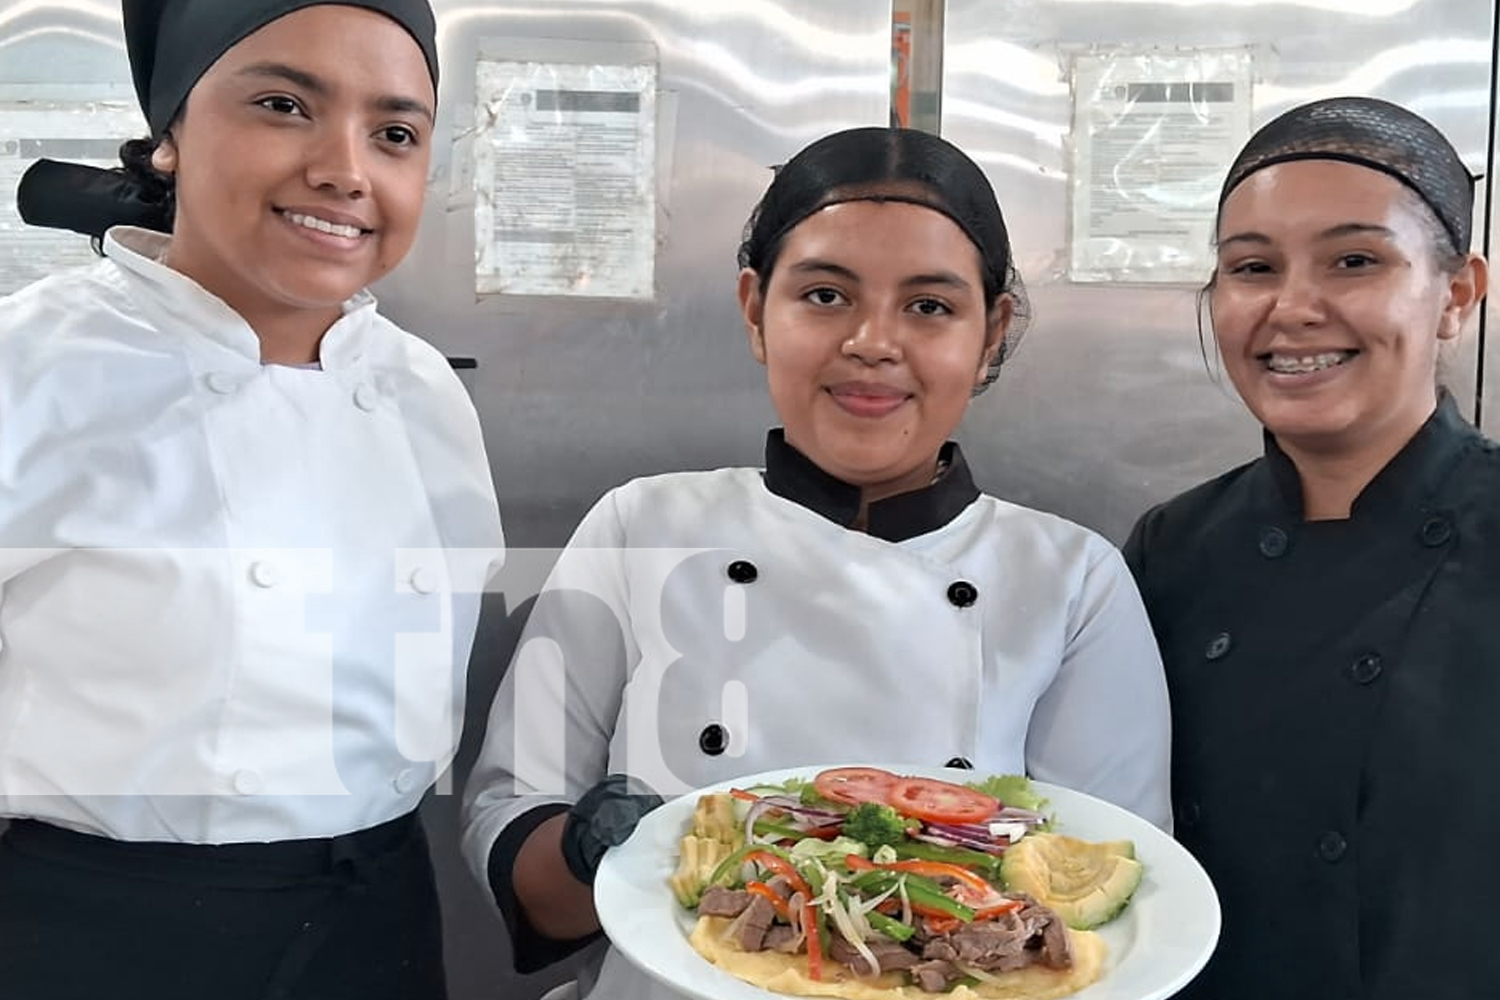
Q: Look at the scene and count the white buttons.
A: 6